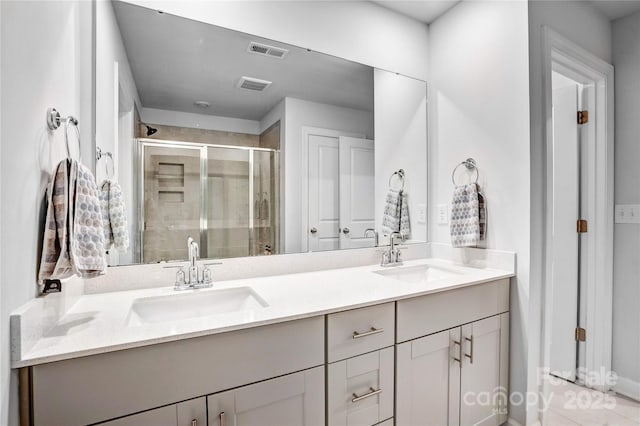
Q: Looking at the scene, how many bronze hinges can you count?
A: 3